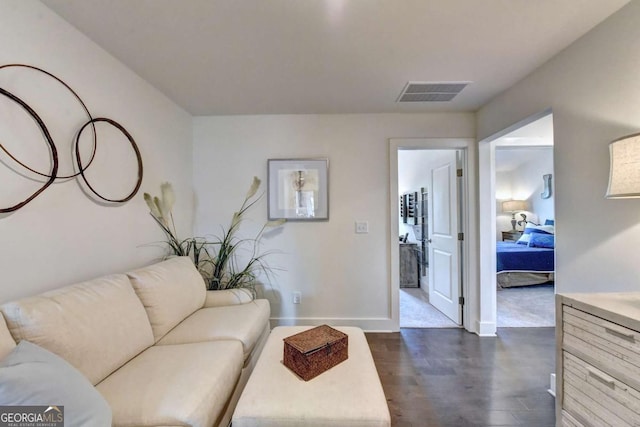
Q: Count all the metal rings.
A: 3